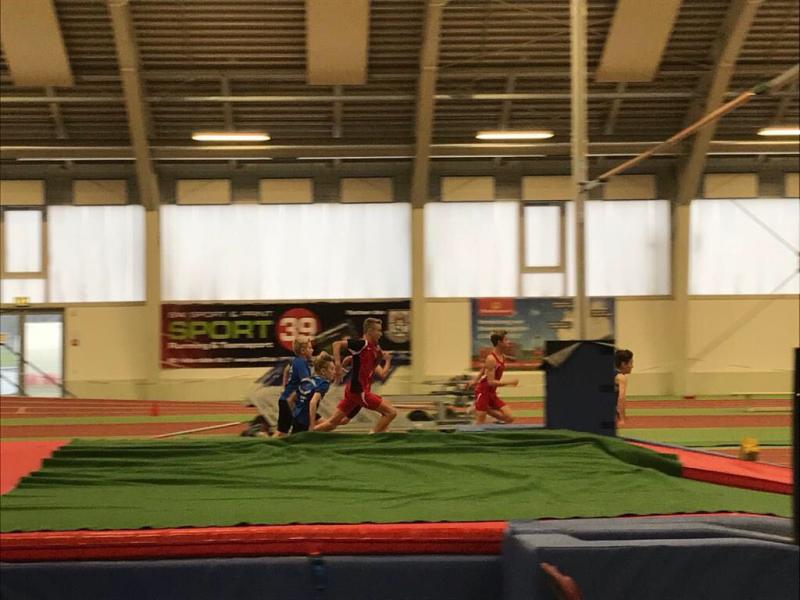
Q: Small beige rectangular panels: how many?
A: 10